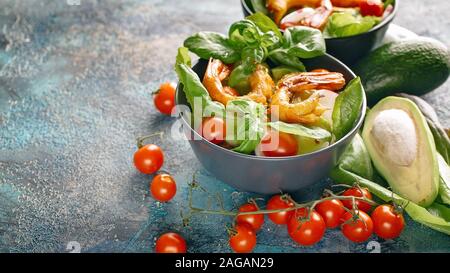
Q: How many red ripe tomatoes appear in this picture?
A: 14